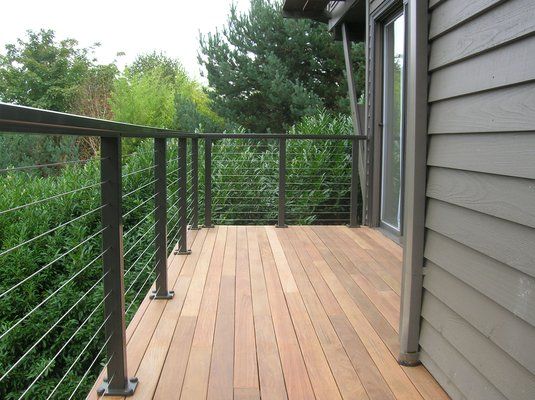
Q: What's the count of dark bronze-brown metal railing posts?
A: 7